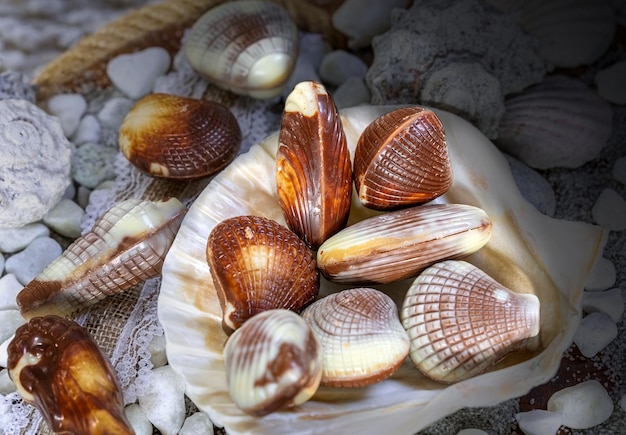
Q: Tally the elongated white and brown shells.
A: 2